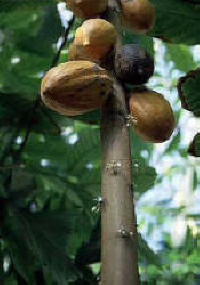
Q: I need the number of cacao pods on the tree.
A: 6